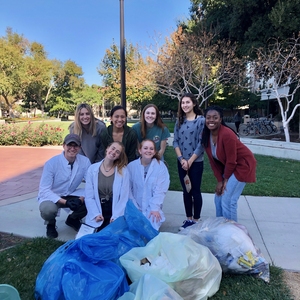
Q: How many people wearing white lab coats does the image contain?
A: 3